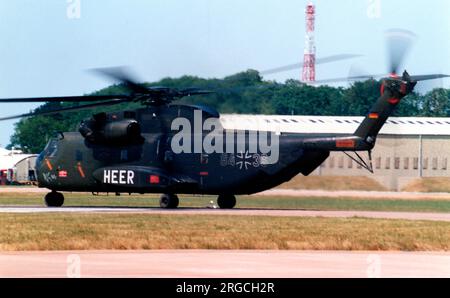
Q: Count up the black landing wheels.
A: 3